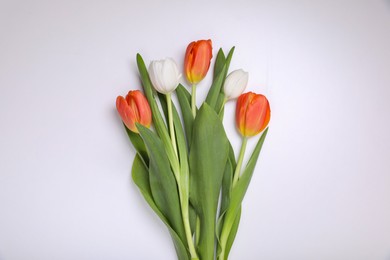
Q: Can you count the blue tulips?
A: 0